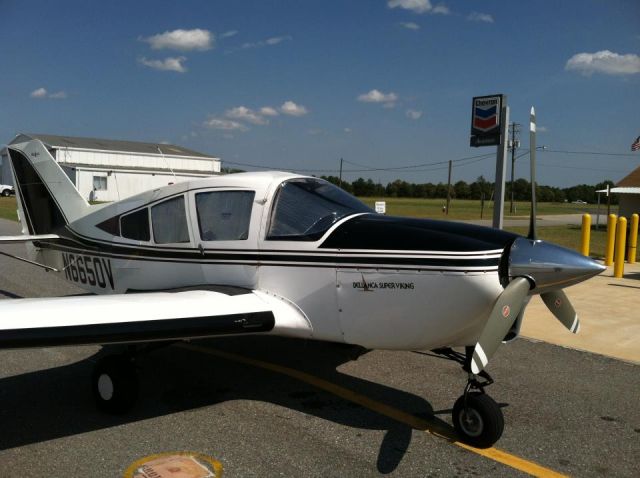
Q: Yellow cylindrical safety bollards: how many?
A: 4